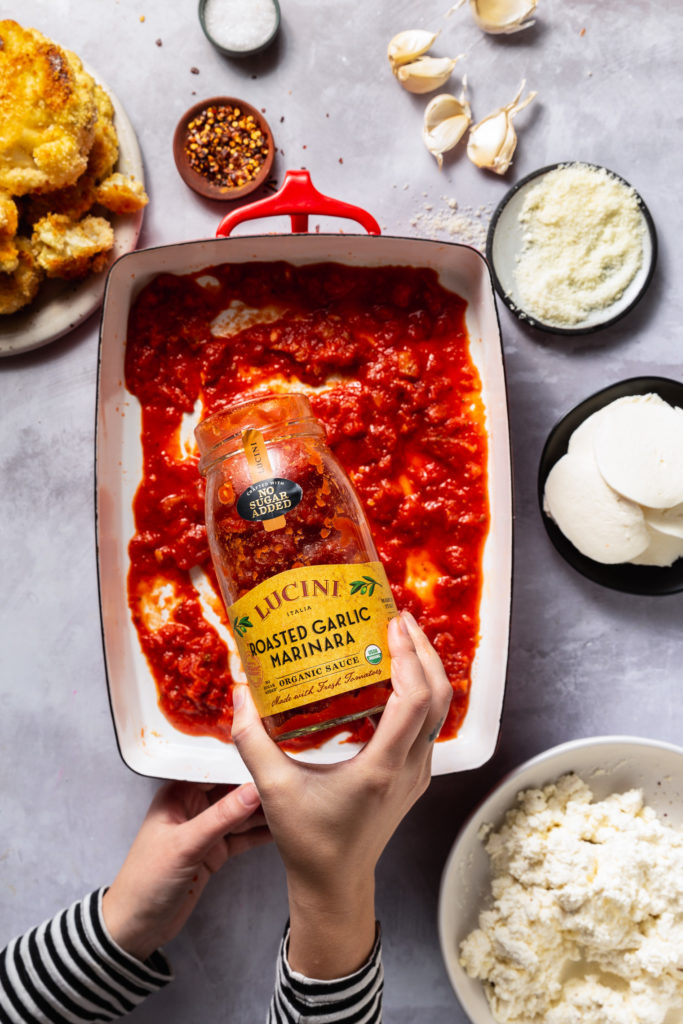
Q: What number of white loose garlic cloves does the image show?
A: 5